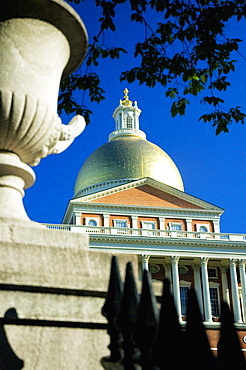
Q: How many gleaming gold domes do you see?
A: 1